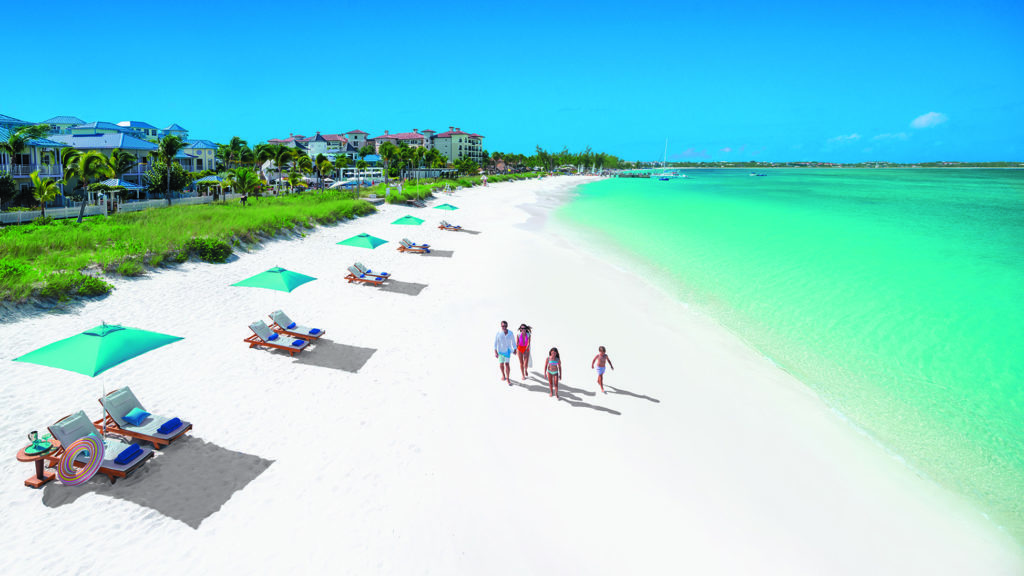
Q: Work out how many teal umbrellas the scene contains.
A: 5